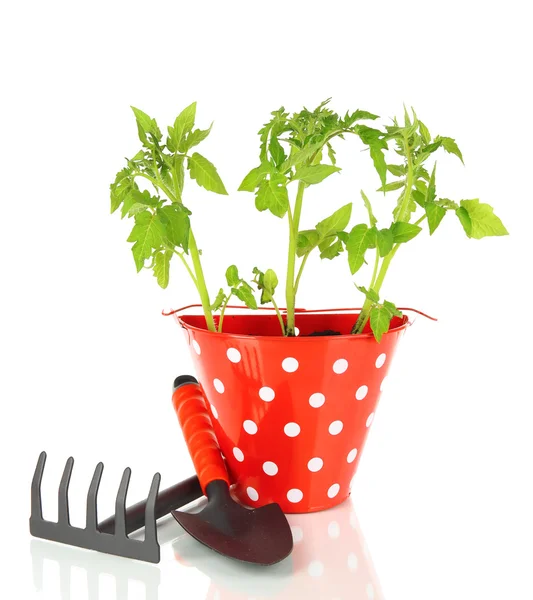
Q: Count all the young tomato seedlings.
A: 3